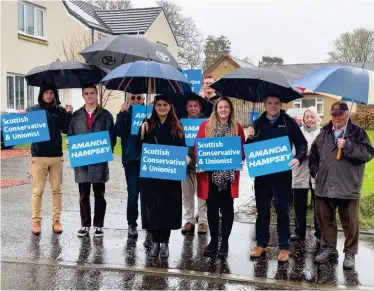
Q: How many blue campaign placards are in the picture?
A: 8